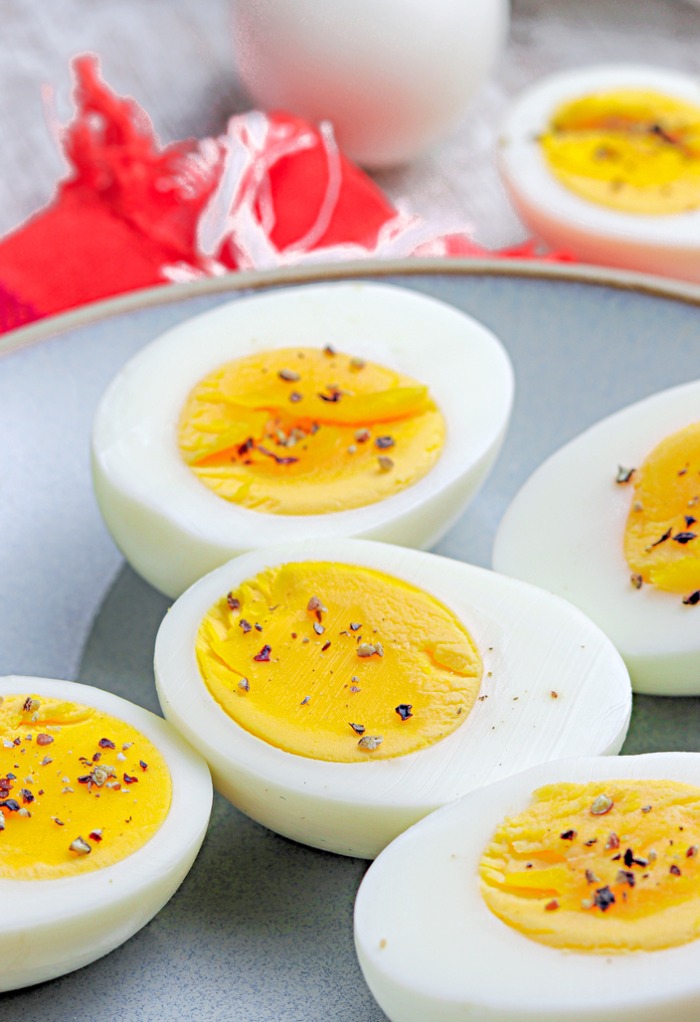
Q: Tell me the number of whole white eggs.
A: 1